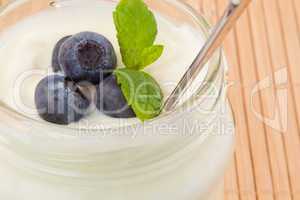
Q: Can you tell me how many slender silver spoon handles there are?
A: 1